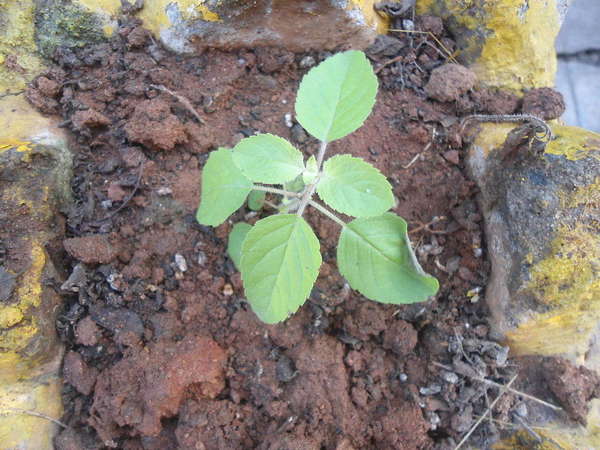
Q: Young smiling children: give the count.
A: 0